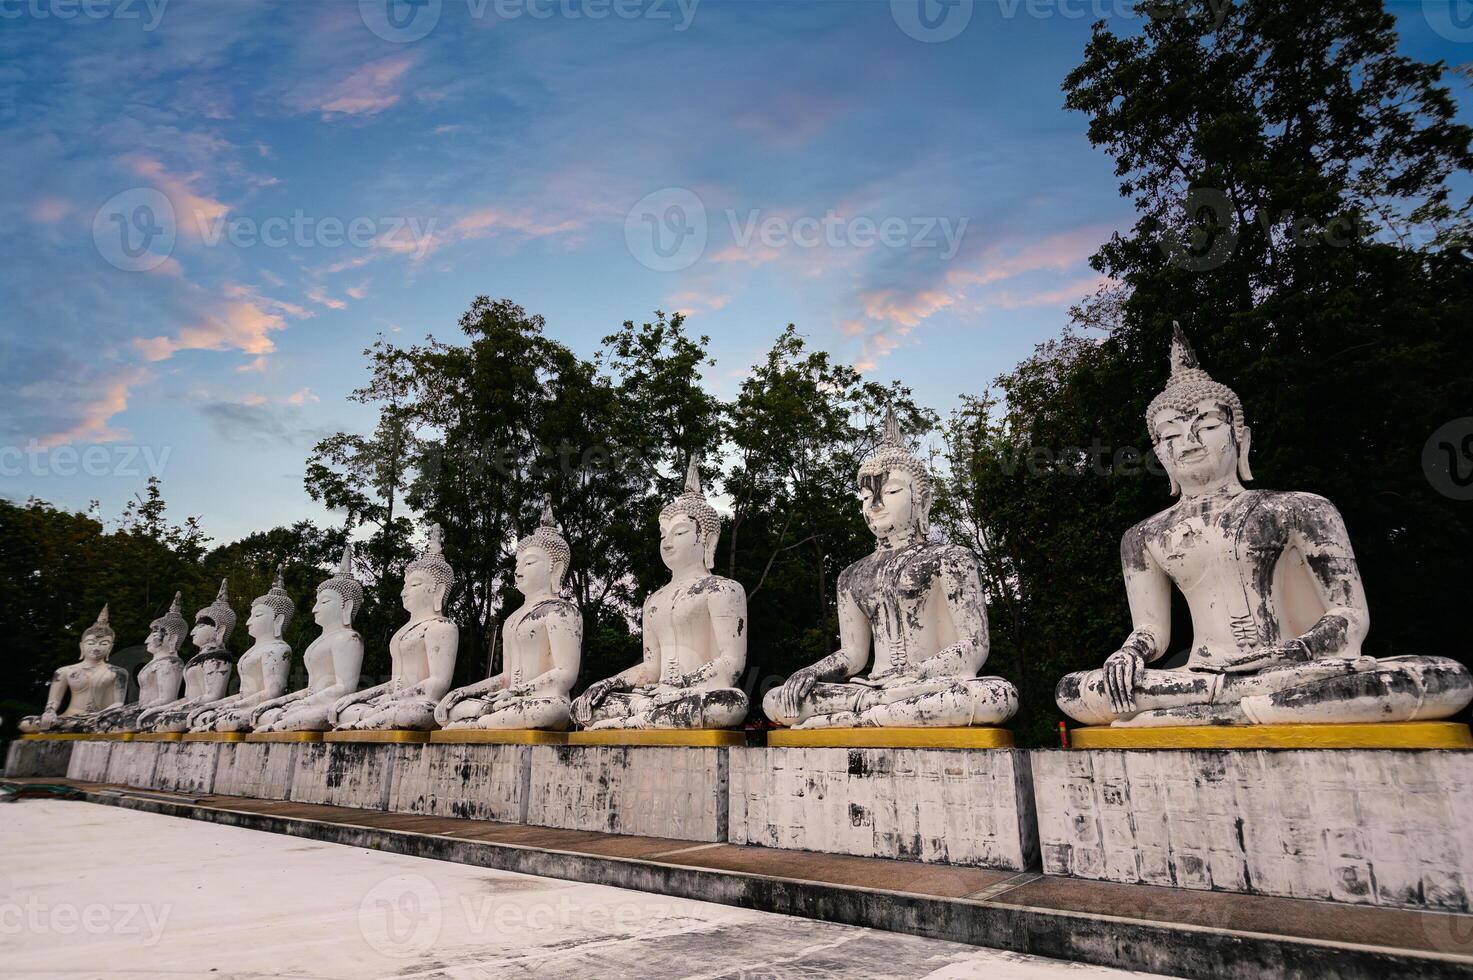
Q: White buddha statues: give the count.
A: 10